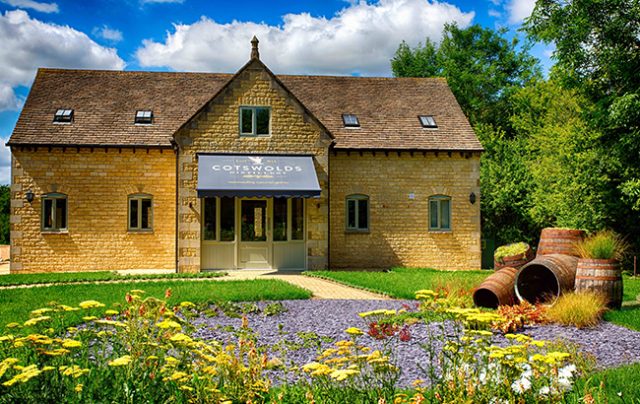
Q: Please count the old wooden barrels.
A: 5